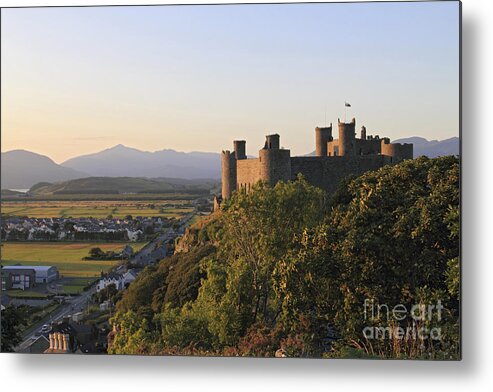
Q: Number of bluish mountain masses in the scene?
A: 3